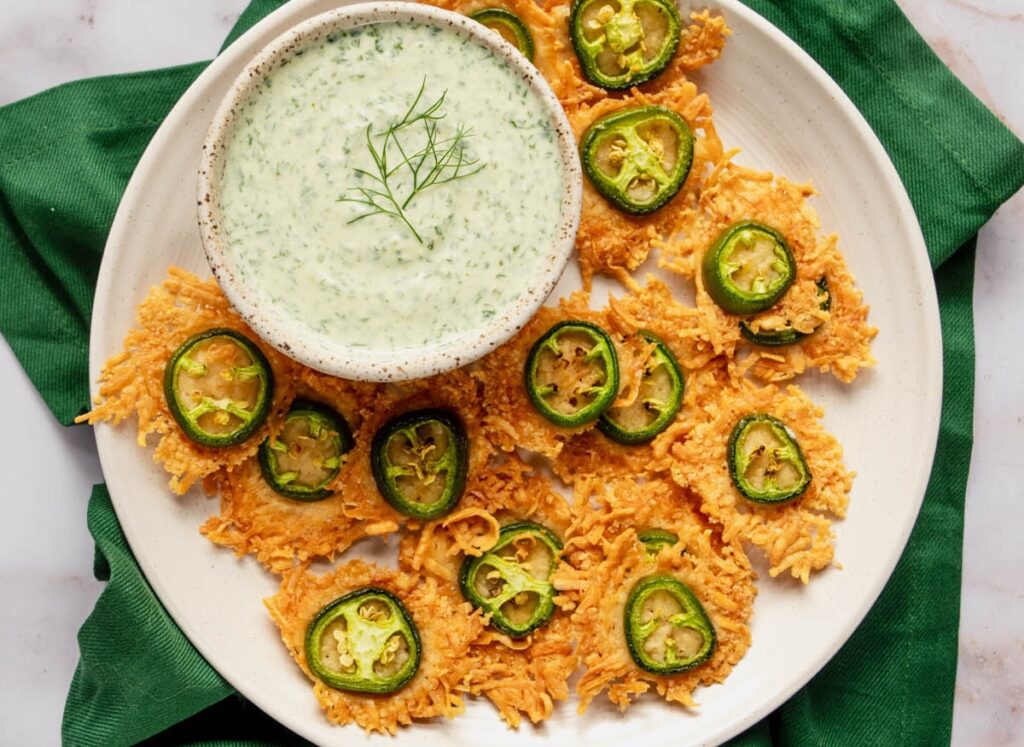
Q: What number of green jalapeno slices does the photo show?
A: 15